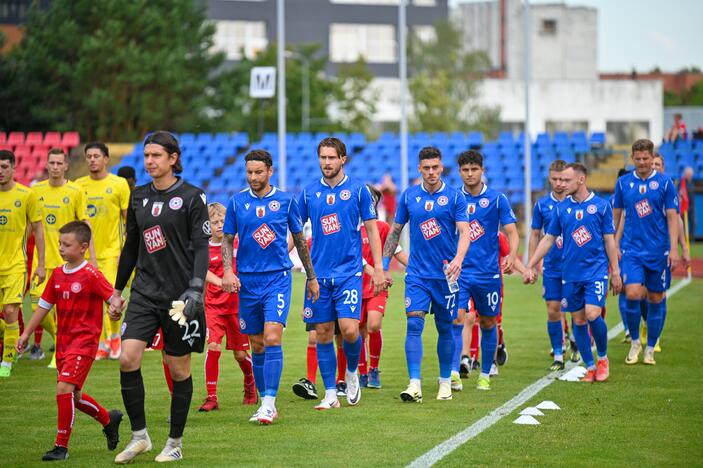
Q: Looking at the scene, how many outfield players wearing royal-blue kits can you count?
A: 8